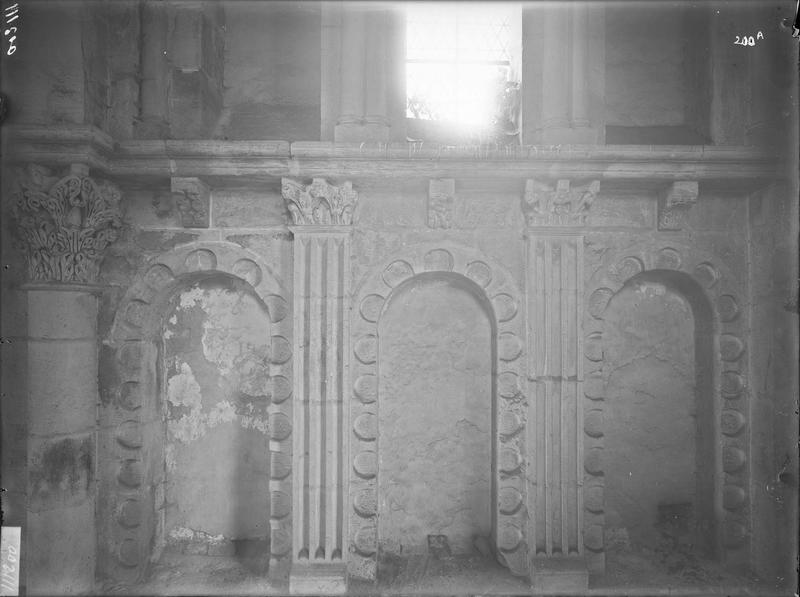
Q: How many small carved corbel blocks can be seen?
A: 3